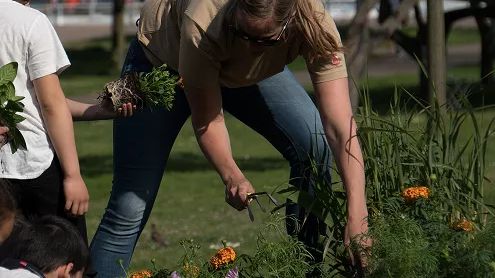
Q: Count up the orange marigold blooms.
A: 4